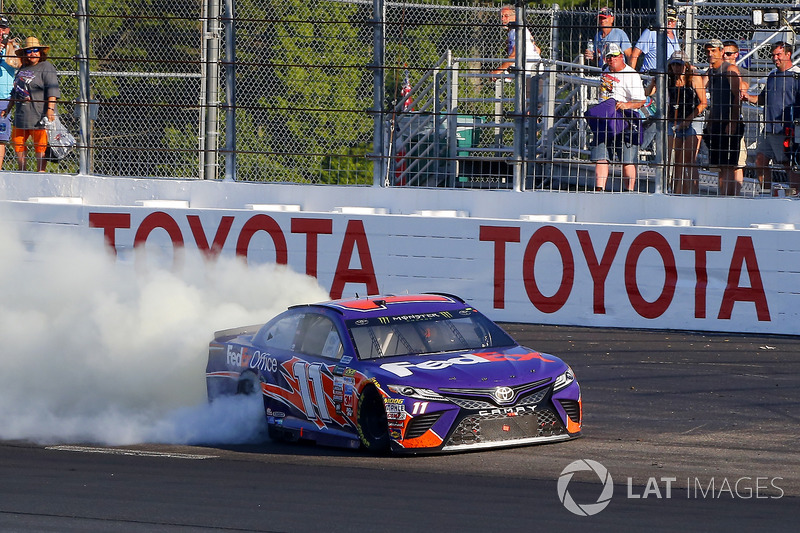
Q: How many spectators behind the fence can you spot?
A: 10